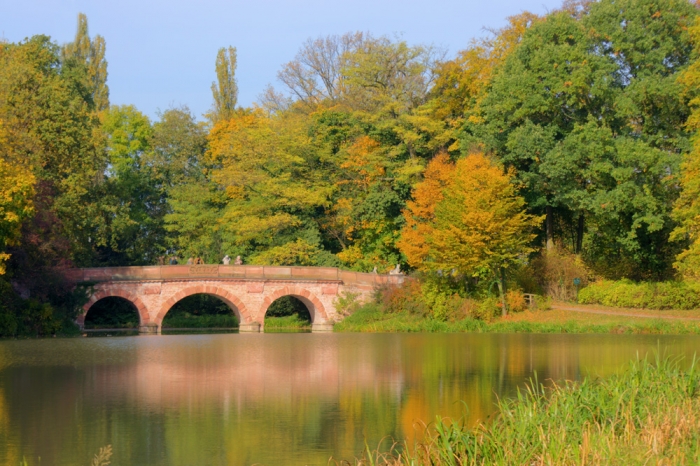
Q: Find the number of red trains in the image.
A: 0